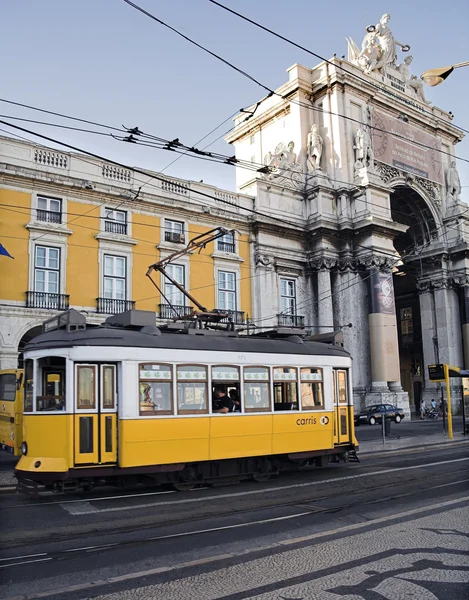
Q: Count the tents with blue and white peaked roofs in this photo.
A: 0